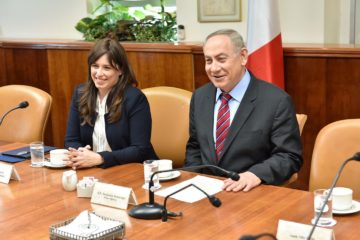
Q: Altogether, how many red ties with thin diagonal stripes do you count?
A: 1